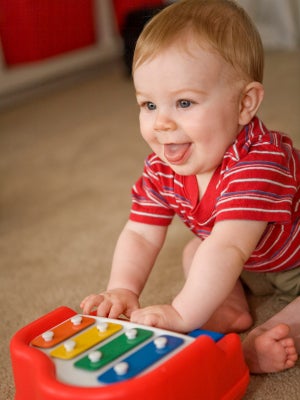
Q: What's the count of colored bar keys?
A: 4